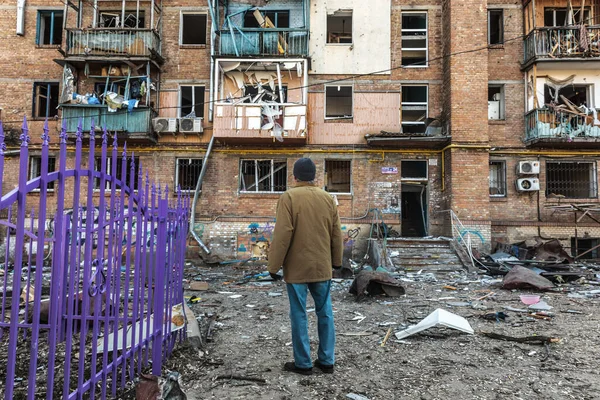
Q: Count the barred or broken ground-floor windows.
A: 7